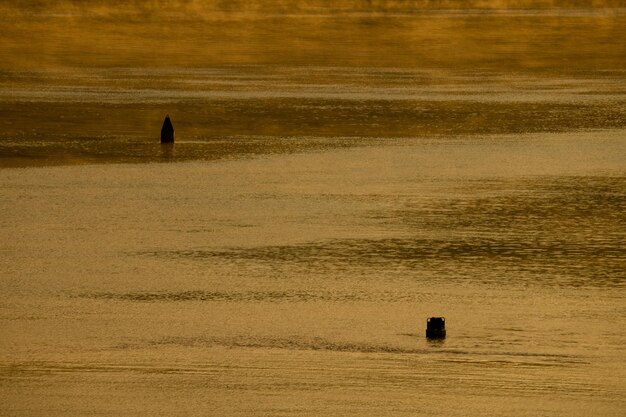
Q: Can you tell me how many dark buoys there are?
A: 2